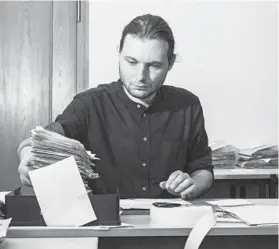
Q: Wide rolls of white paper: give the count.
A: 1